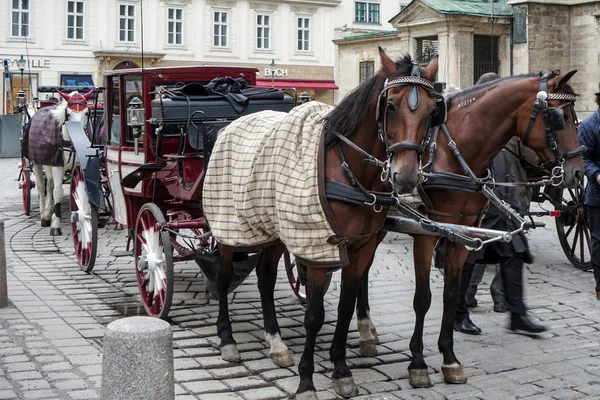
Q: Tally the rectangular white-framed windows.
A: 7